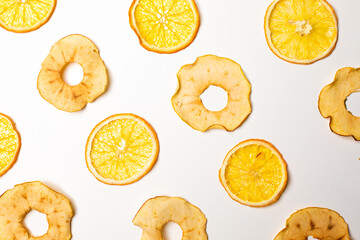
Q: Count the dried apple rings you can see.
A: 6